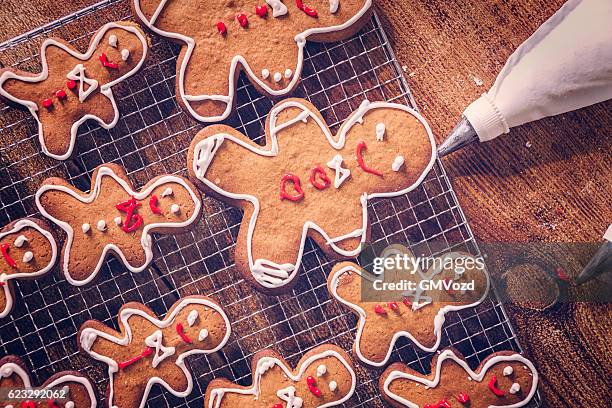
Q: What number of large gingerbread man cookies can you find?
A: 2